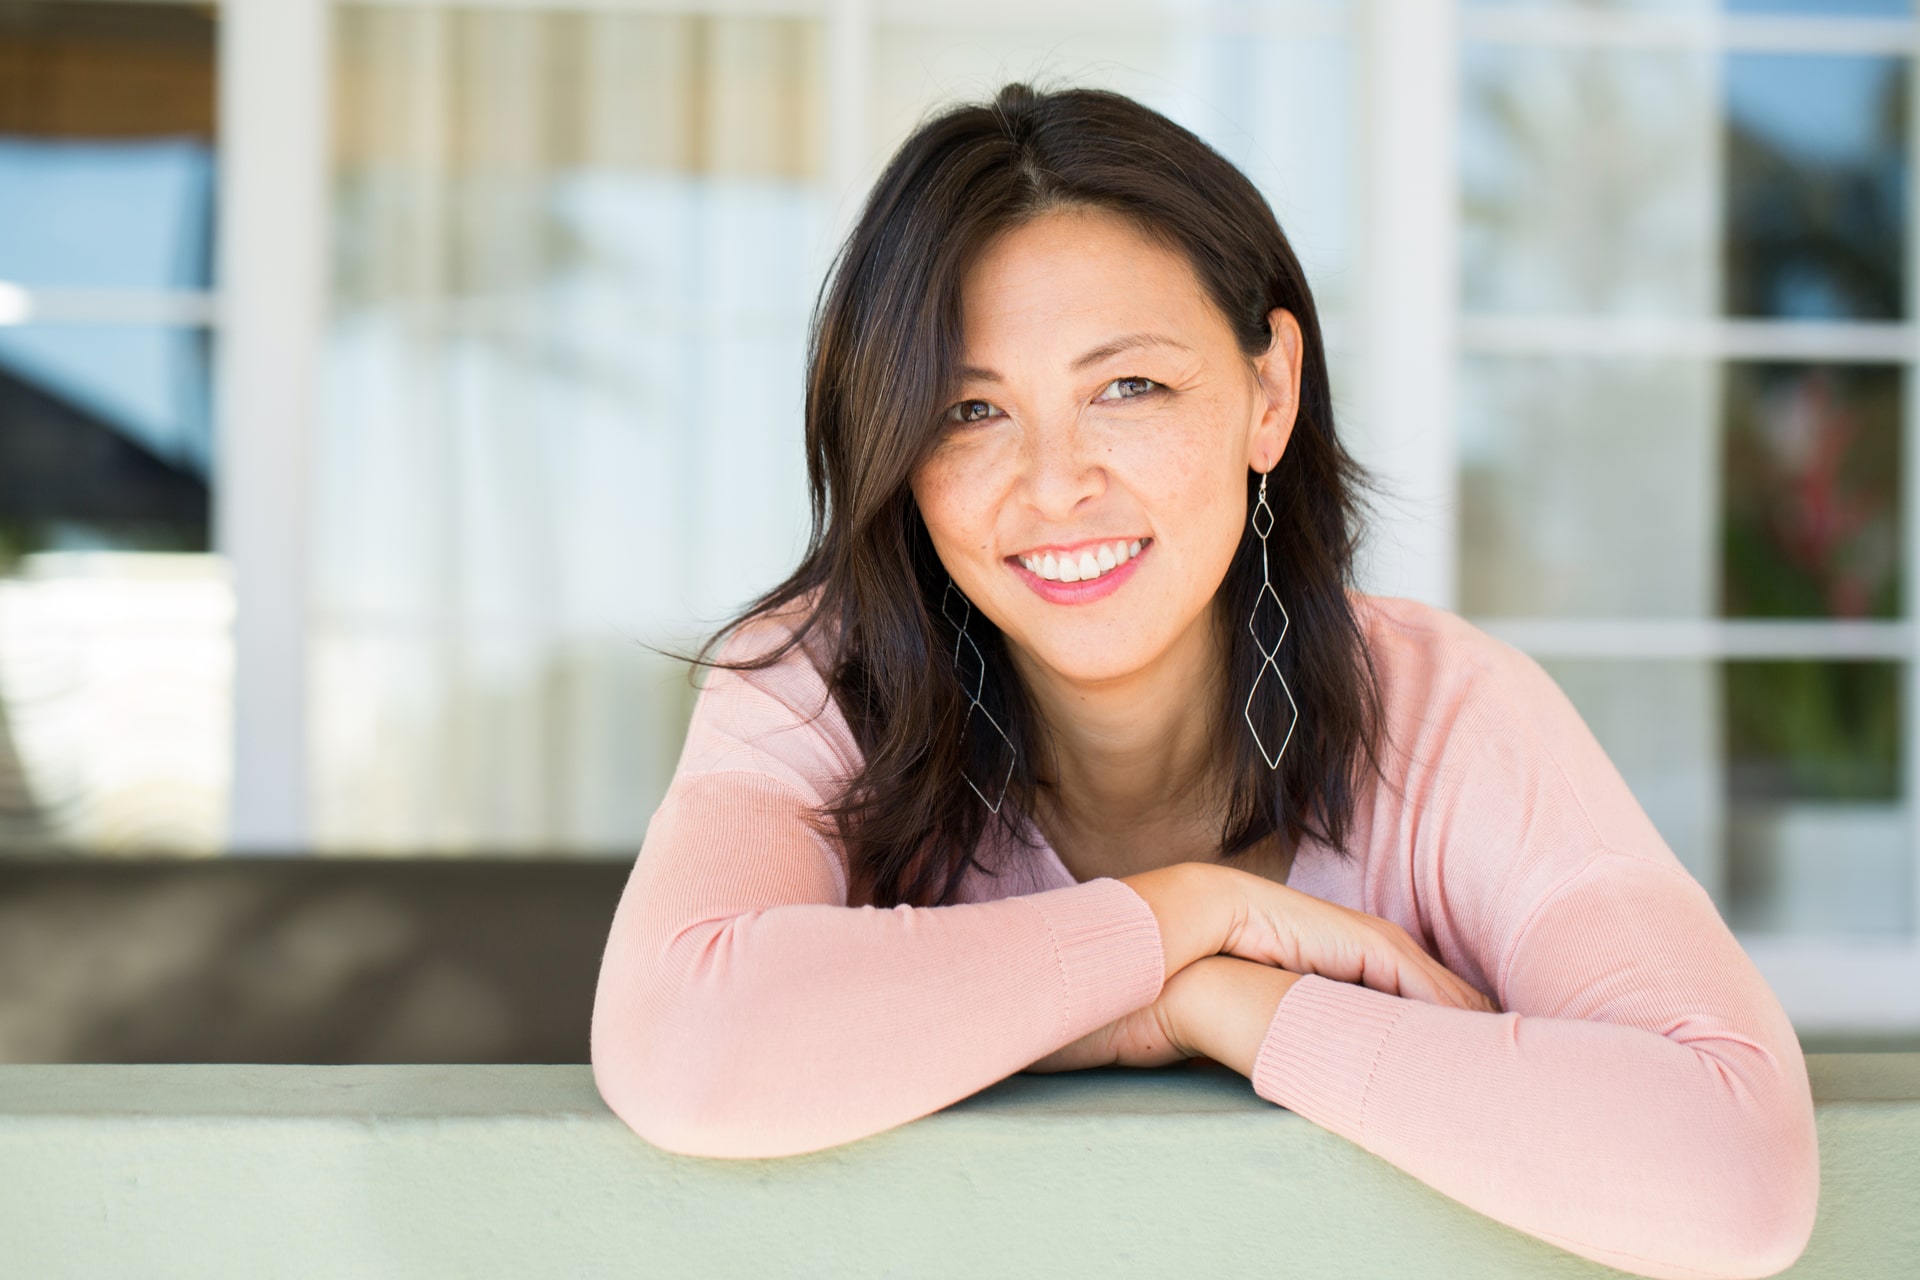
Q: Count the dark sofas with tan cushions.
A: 0